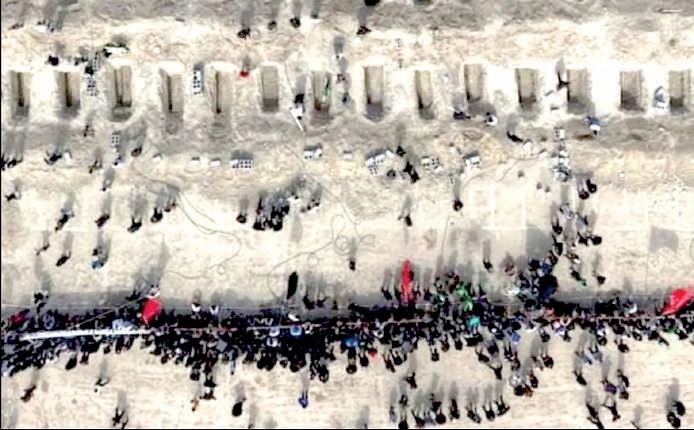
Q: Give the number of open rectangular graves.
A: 14